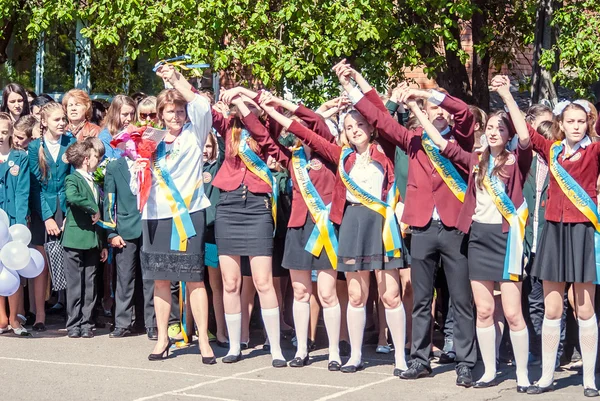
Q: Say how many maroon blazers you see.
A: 6